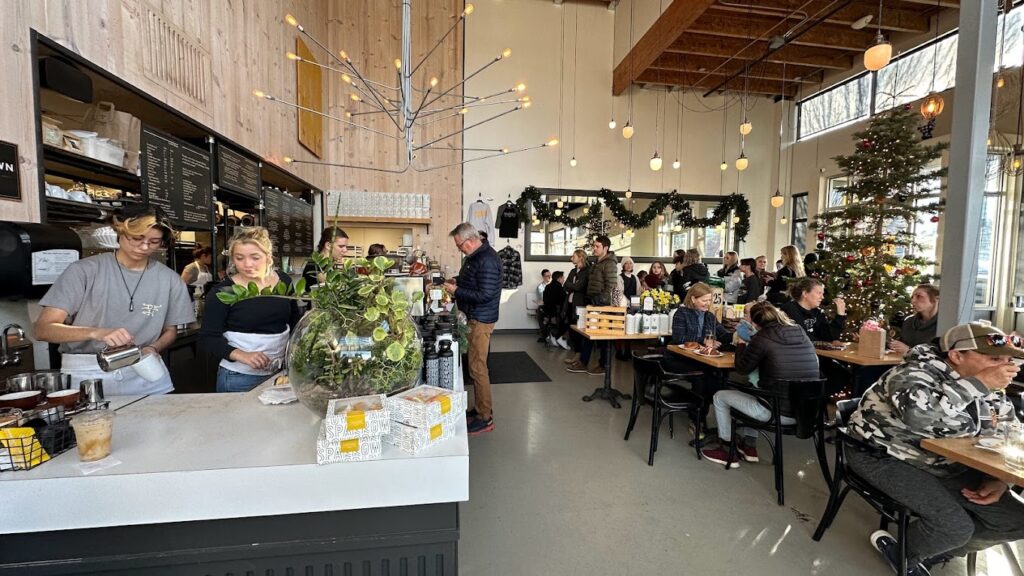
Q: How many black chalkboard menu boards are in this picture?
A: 3